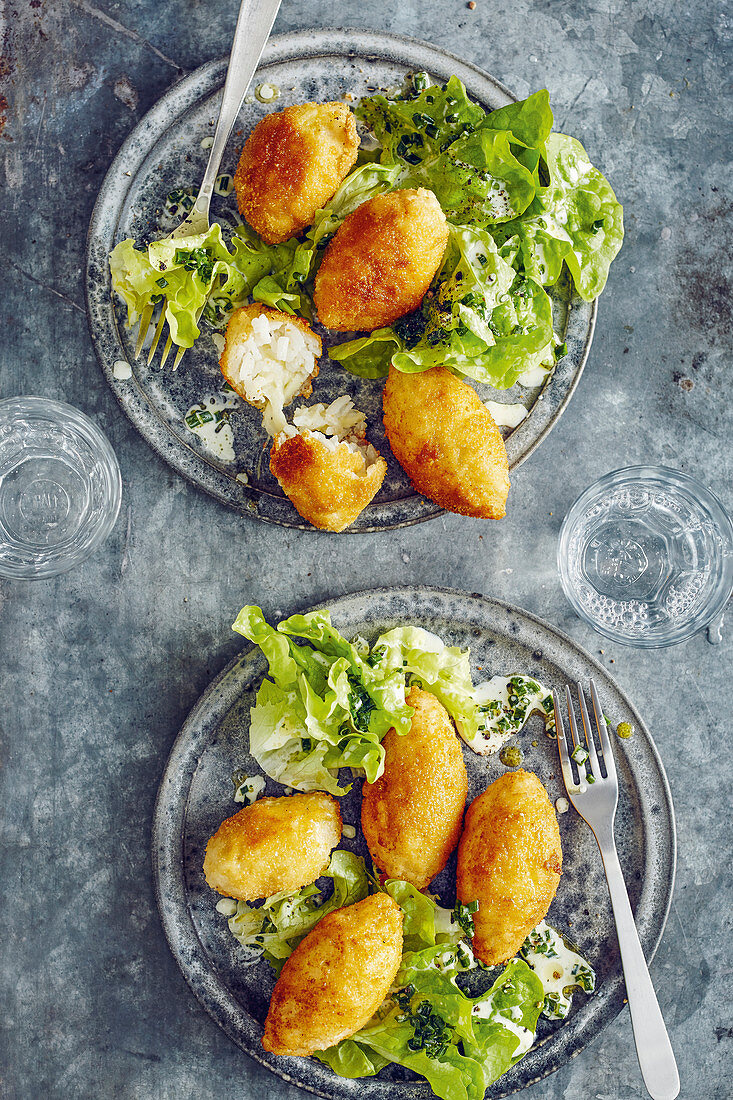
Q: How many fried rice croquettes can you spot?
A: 8